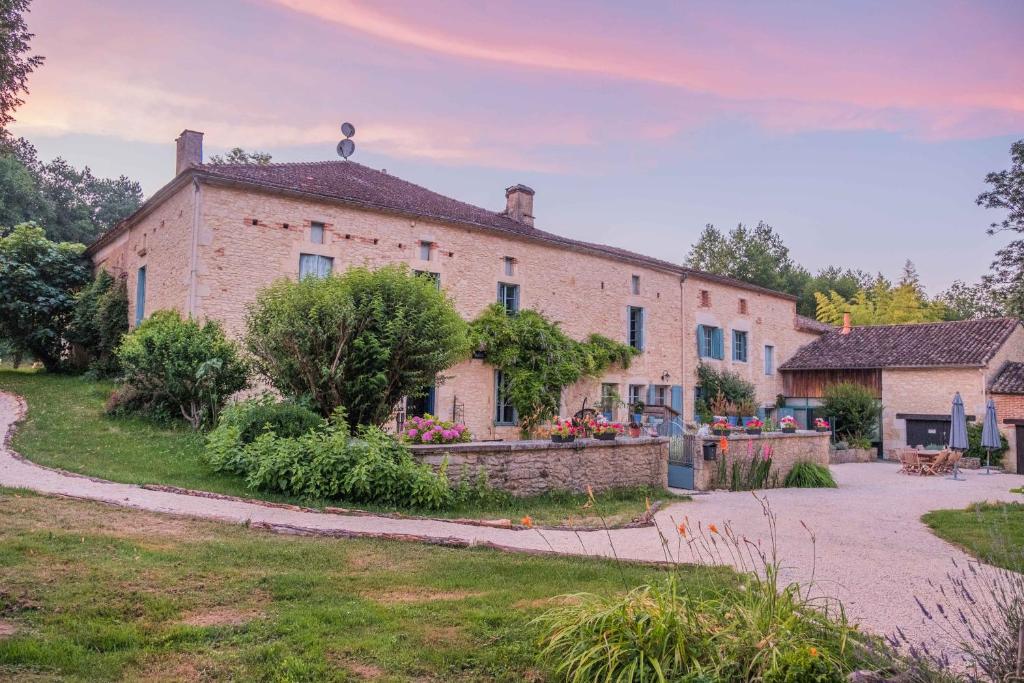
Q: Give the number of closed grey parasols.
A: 2